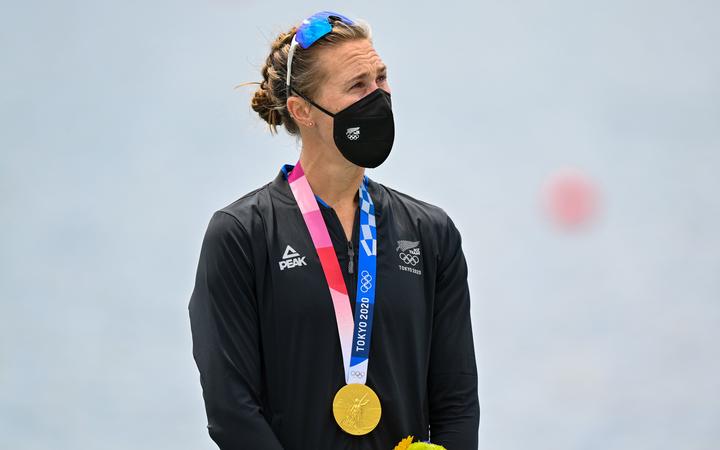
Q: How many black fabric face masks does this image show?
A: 1